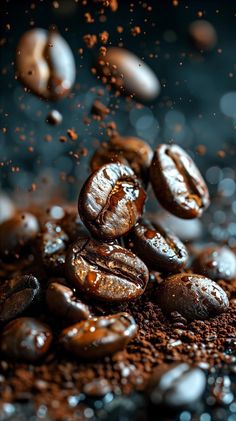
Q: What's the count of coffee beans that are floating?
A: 3